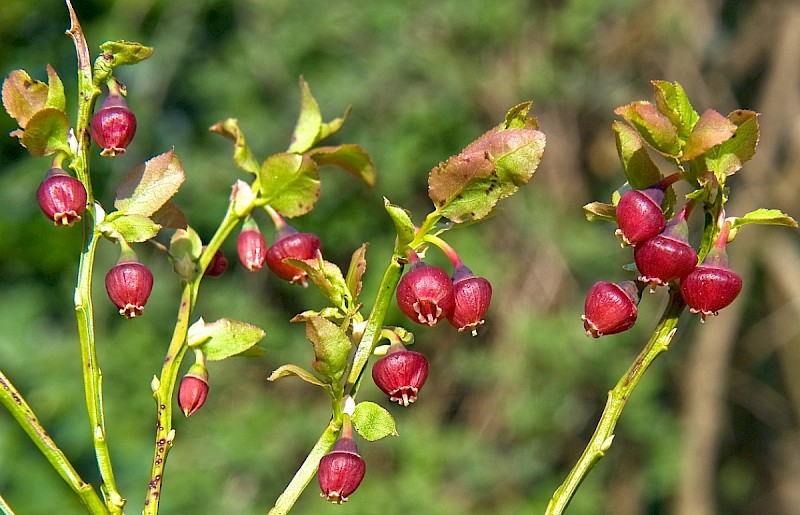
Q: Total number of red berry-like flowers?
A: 15